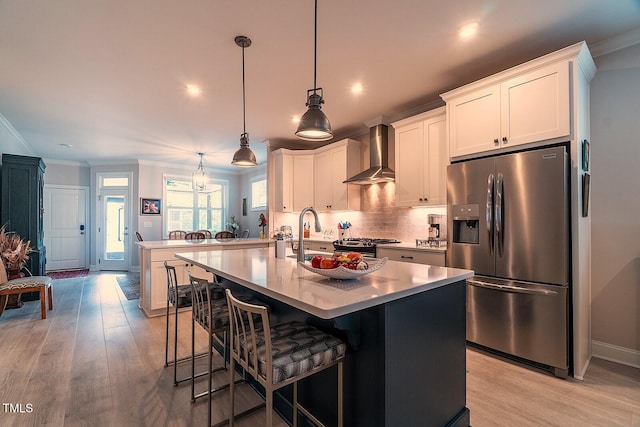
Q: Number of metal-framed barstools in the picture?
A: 3